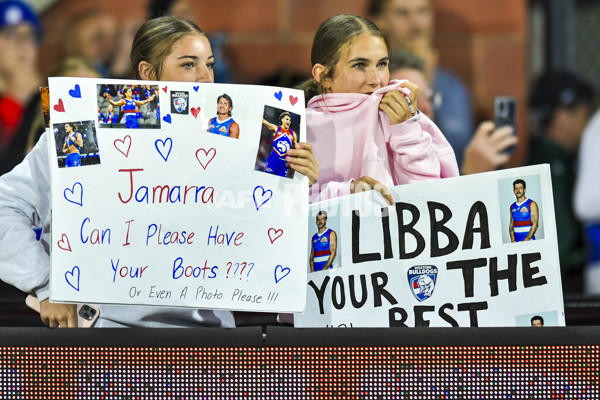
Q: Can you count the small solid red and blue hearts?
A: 8